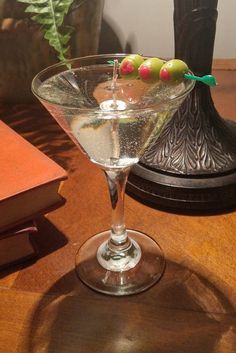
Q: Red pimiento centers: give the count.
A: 3